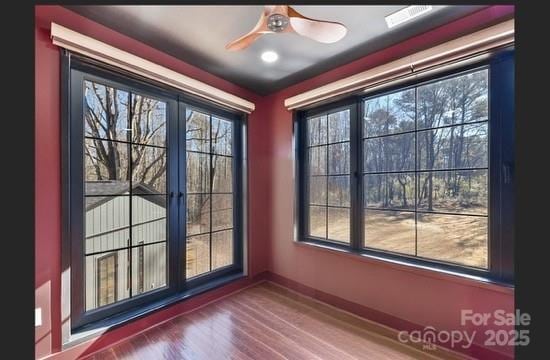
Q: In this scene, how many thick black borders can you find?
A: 2